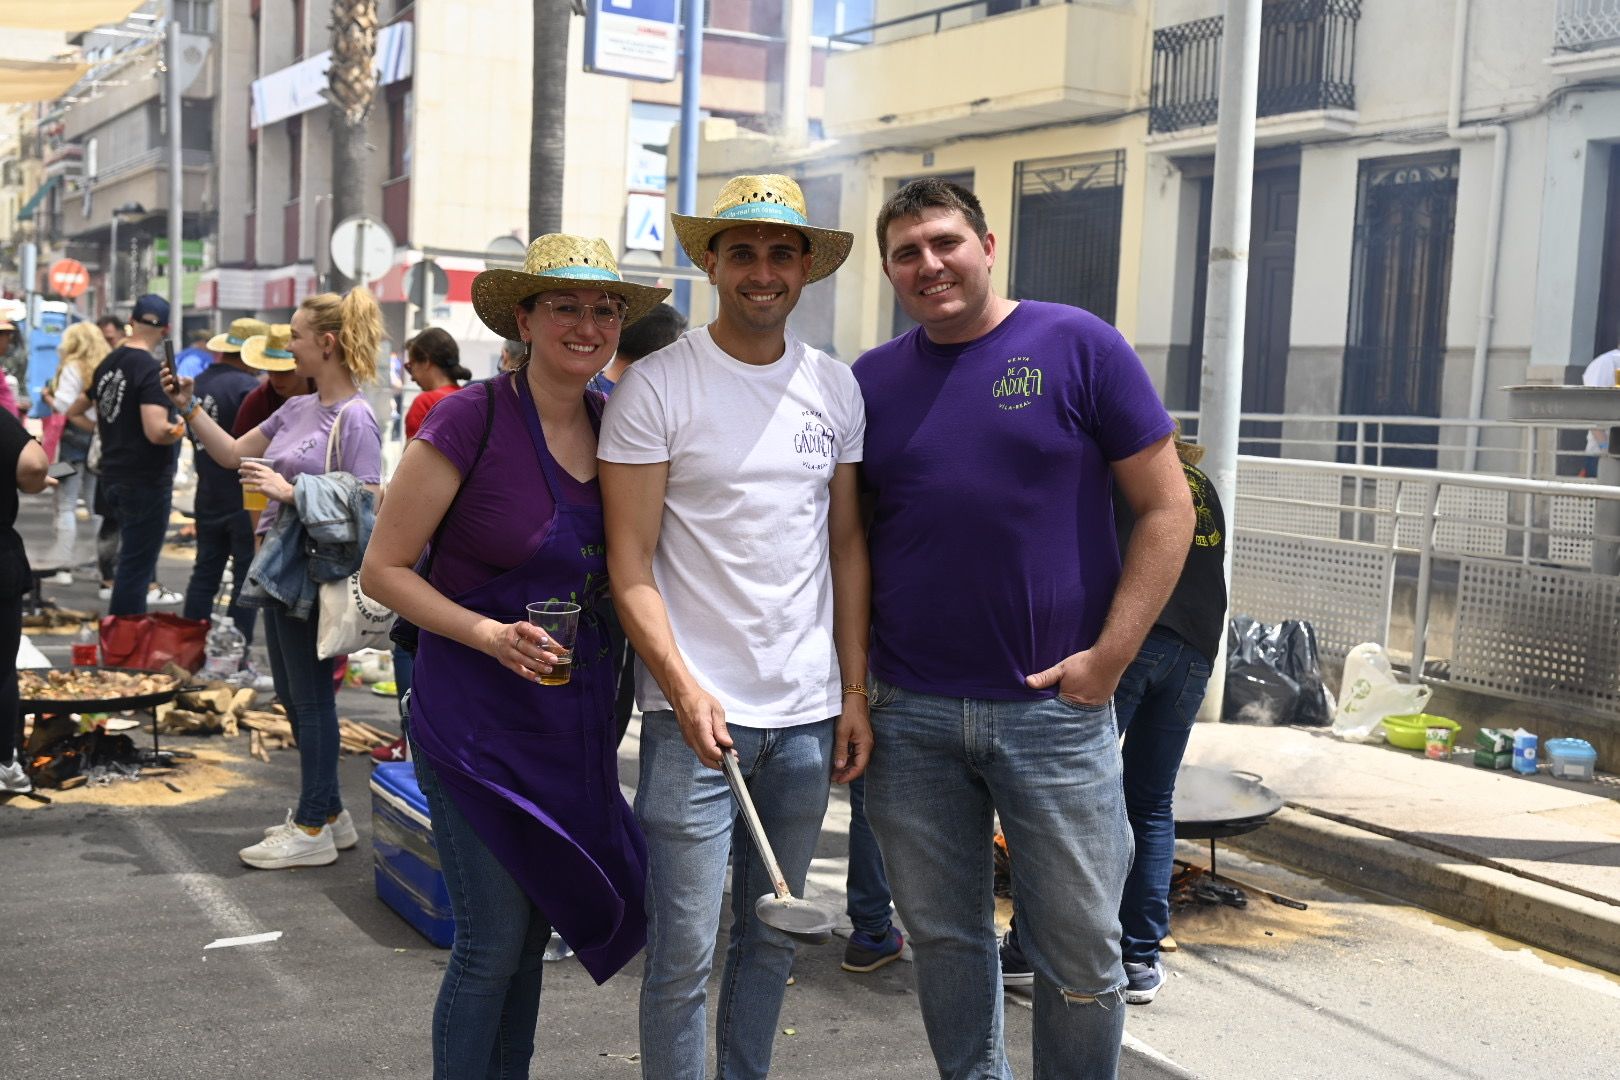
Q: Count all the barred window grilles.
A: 2